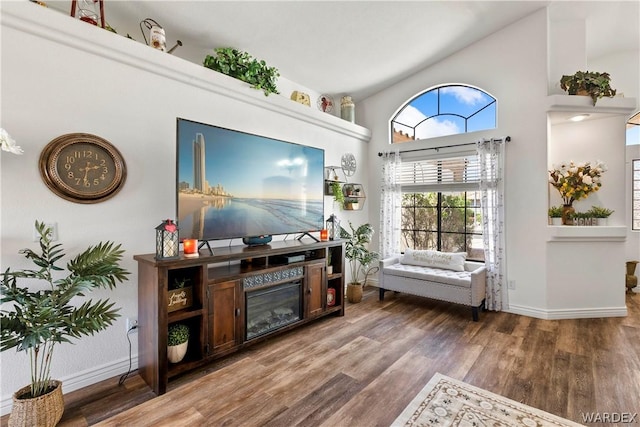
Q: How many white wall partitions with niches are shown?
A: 1